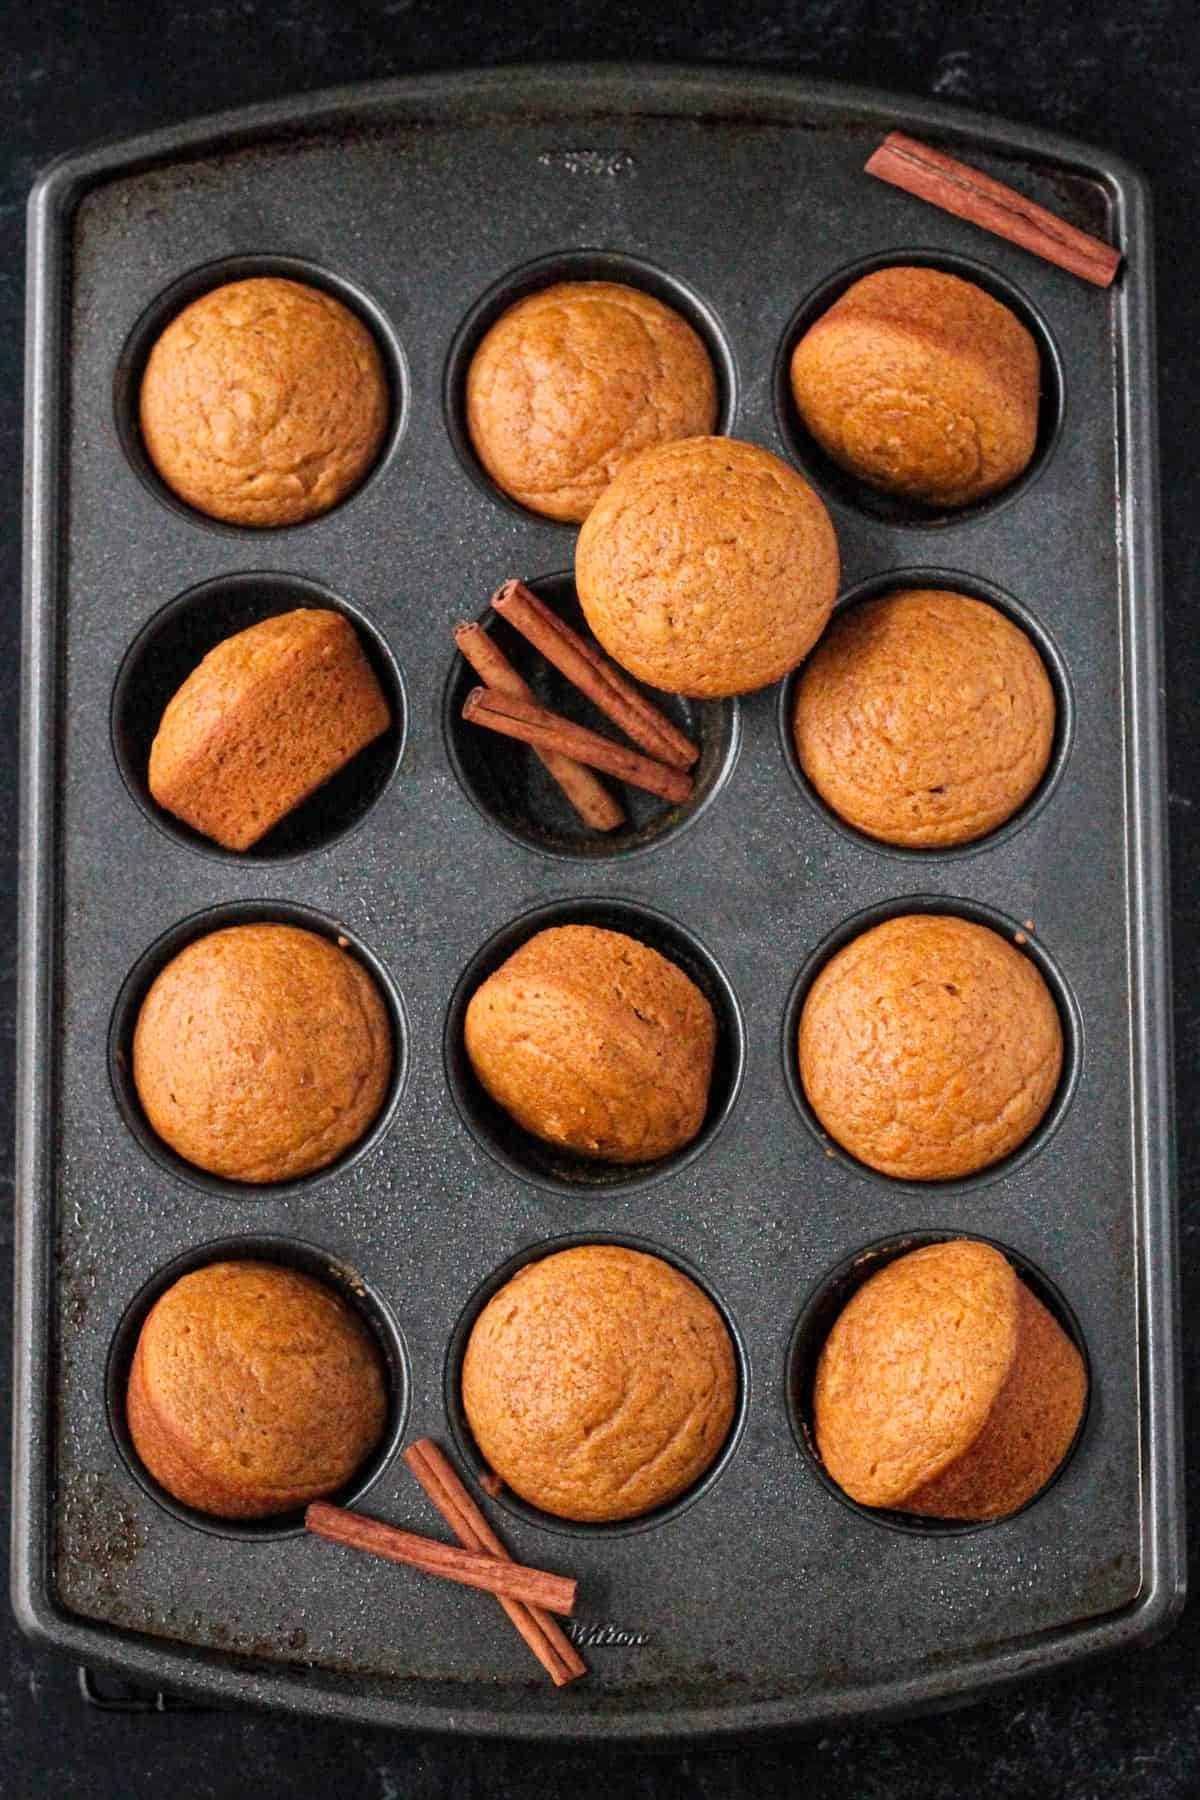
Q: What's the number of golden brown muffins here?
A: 12